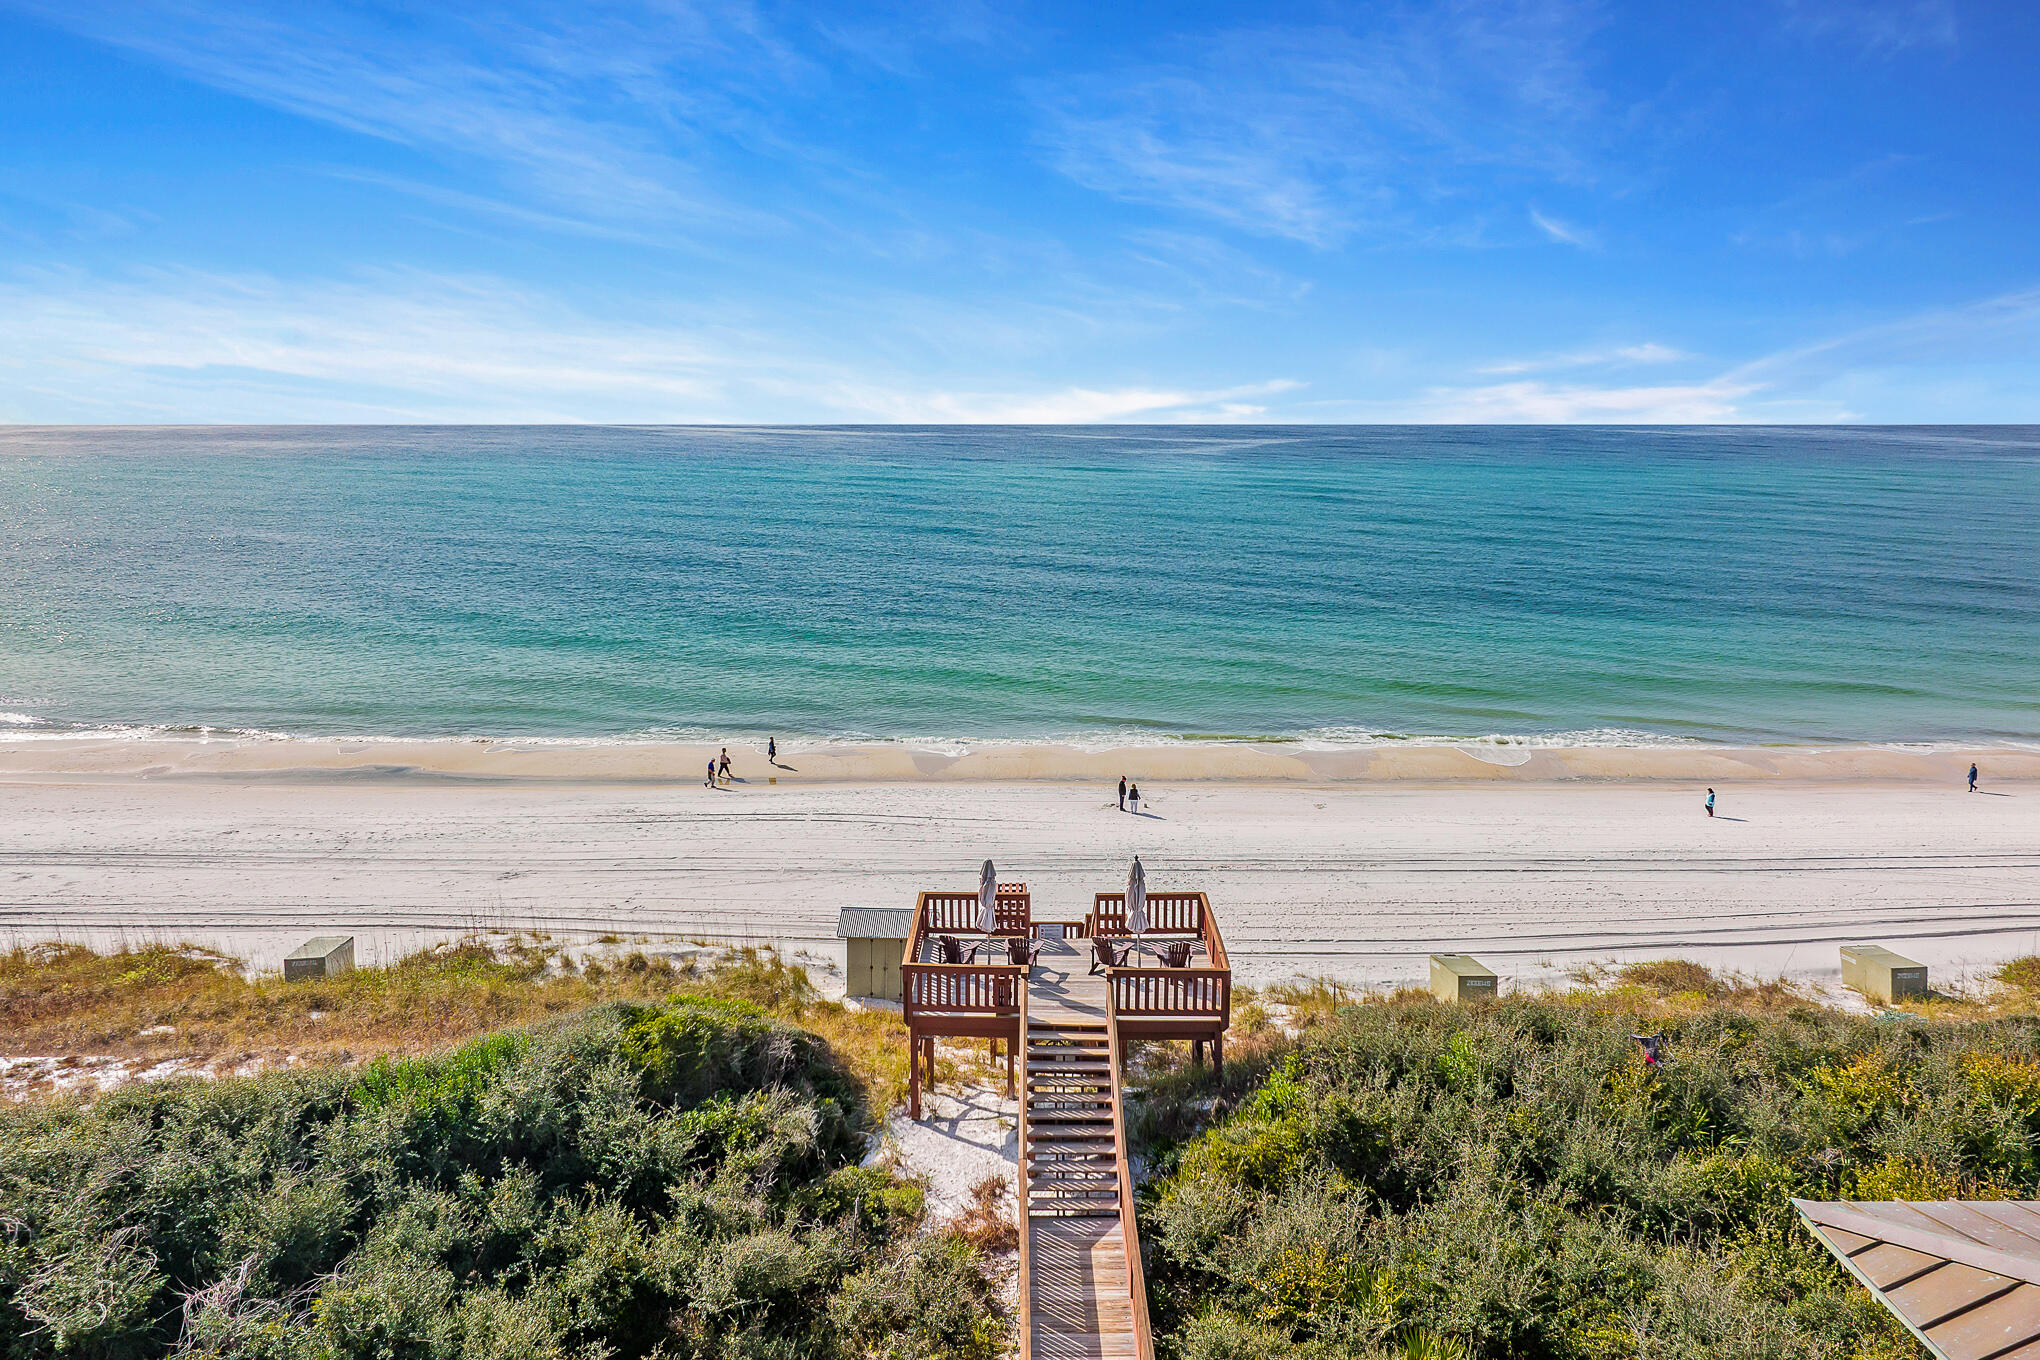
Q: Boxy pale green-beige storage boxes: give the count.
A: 3